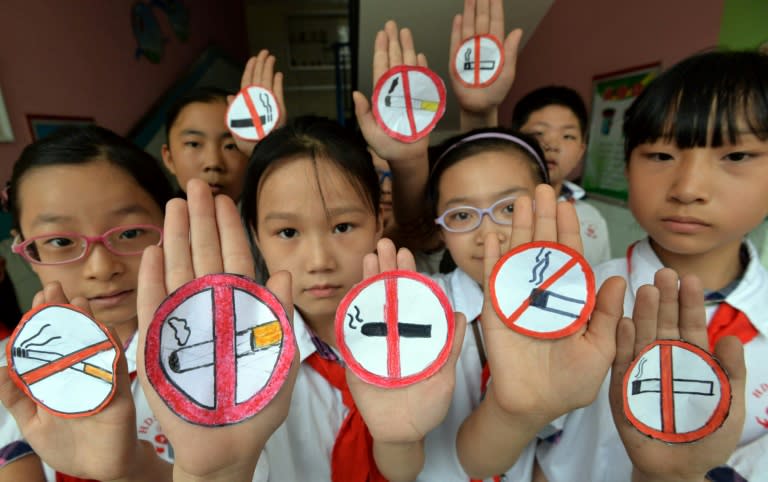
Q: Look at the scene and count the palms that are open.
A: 8